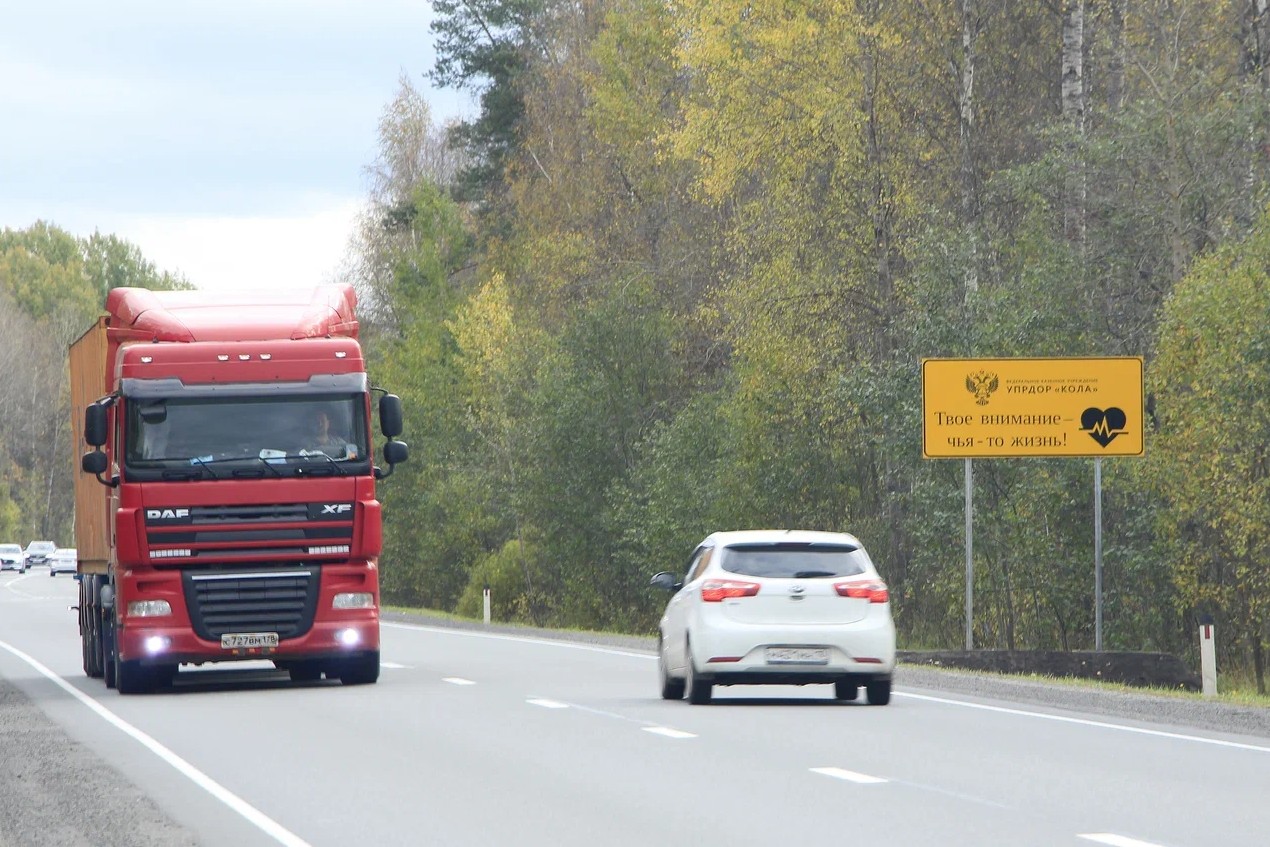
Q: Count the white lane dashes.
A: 6